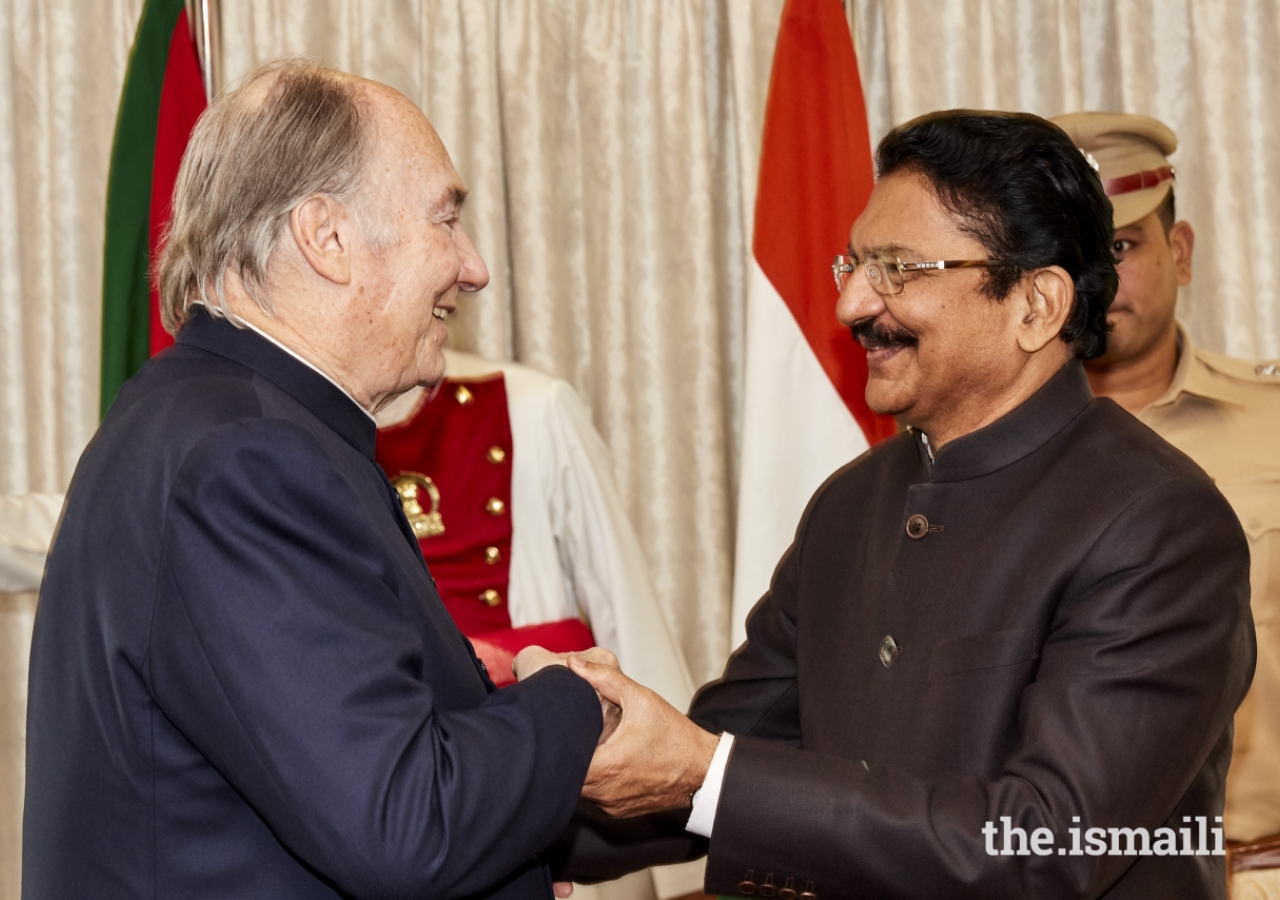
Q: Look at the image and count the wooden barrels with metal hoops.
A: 0